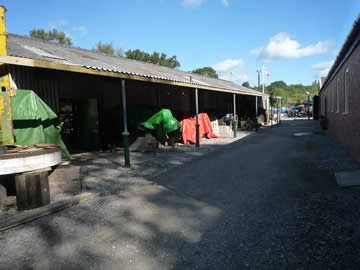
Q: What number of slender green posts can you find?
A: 4